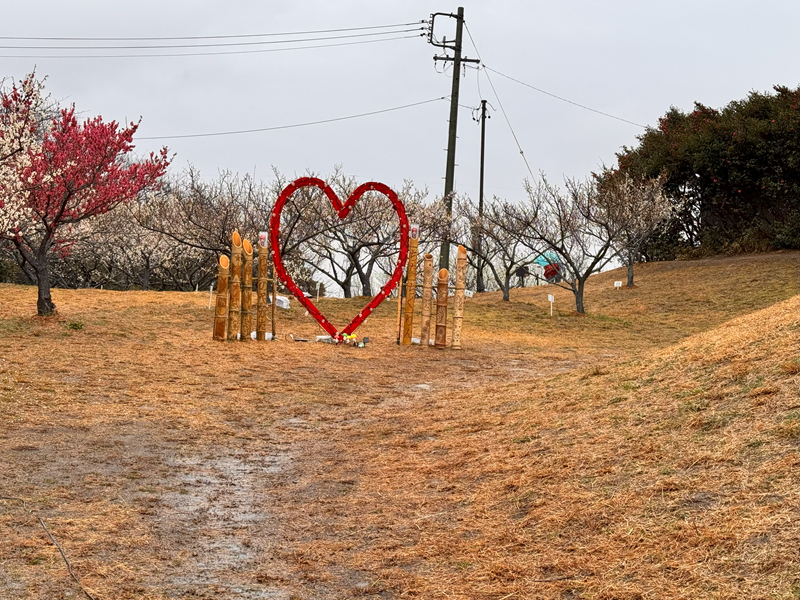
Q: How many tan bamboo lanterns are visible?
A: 8